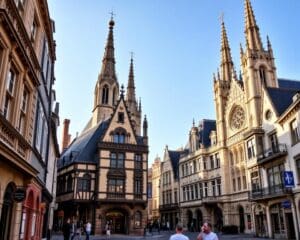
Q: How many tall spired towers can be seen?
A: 4